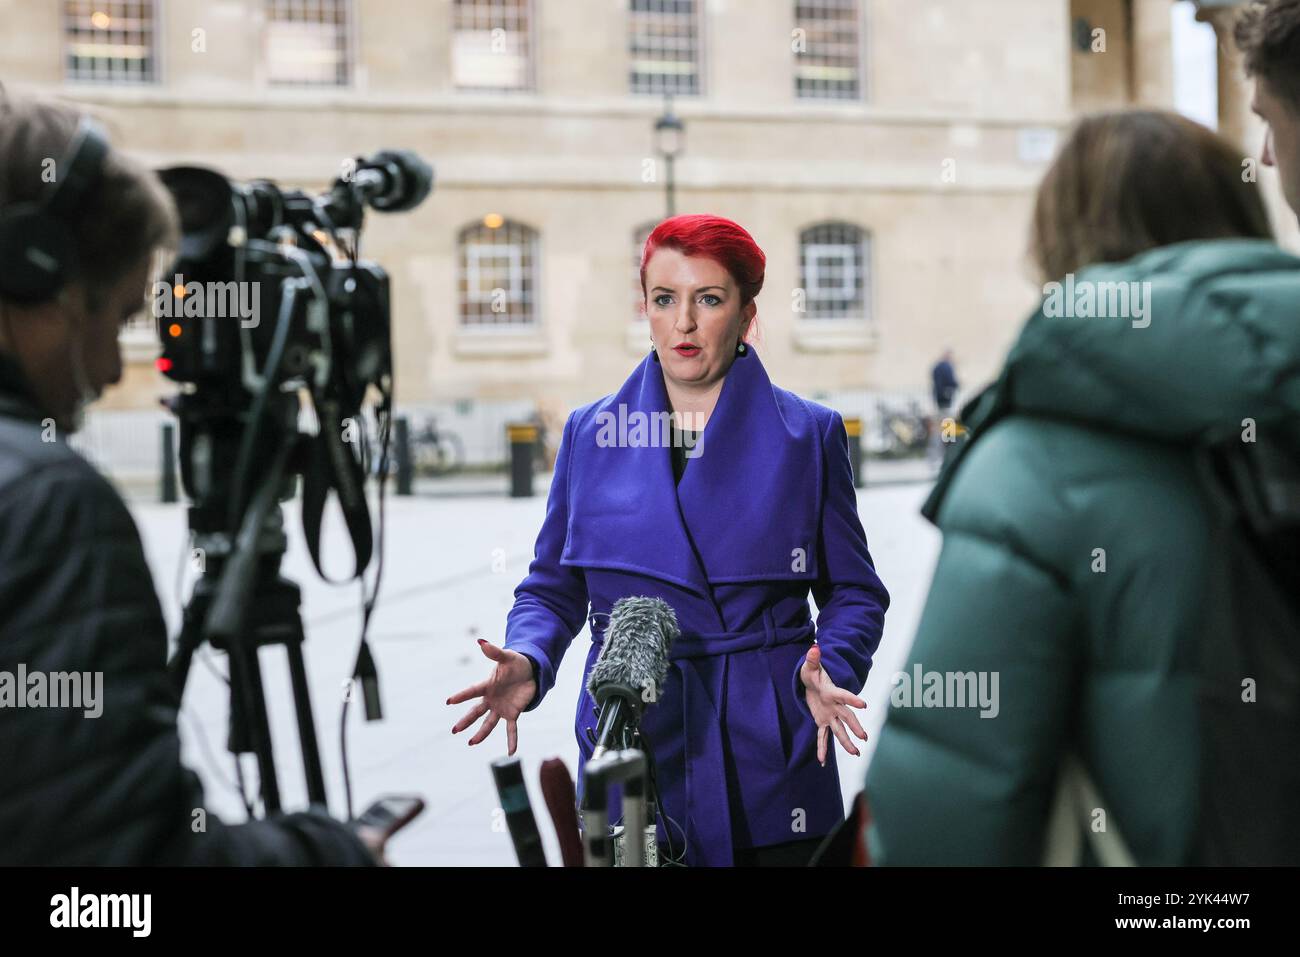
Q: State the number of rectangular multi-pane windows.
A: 5